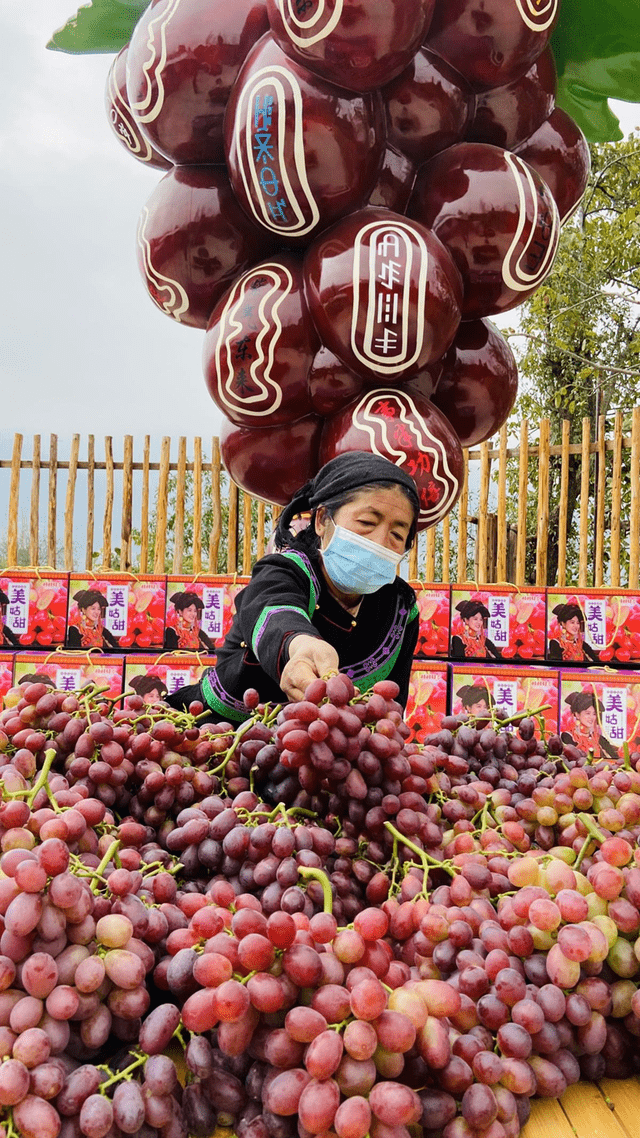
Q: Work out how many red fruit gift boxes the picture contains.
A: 12